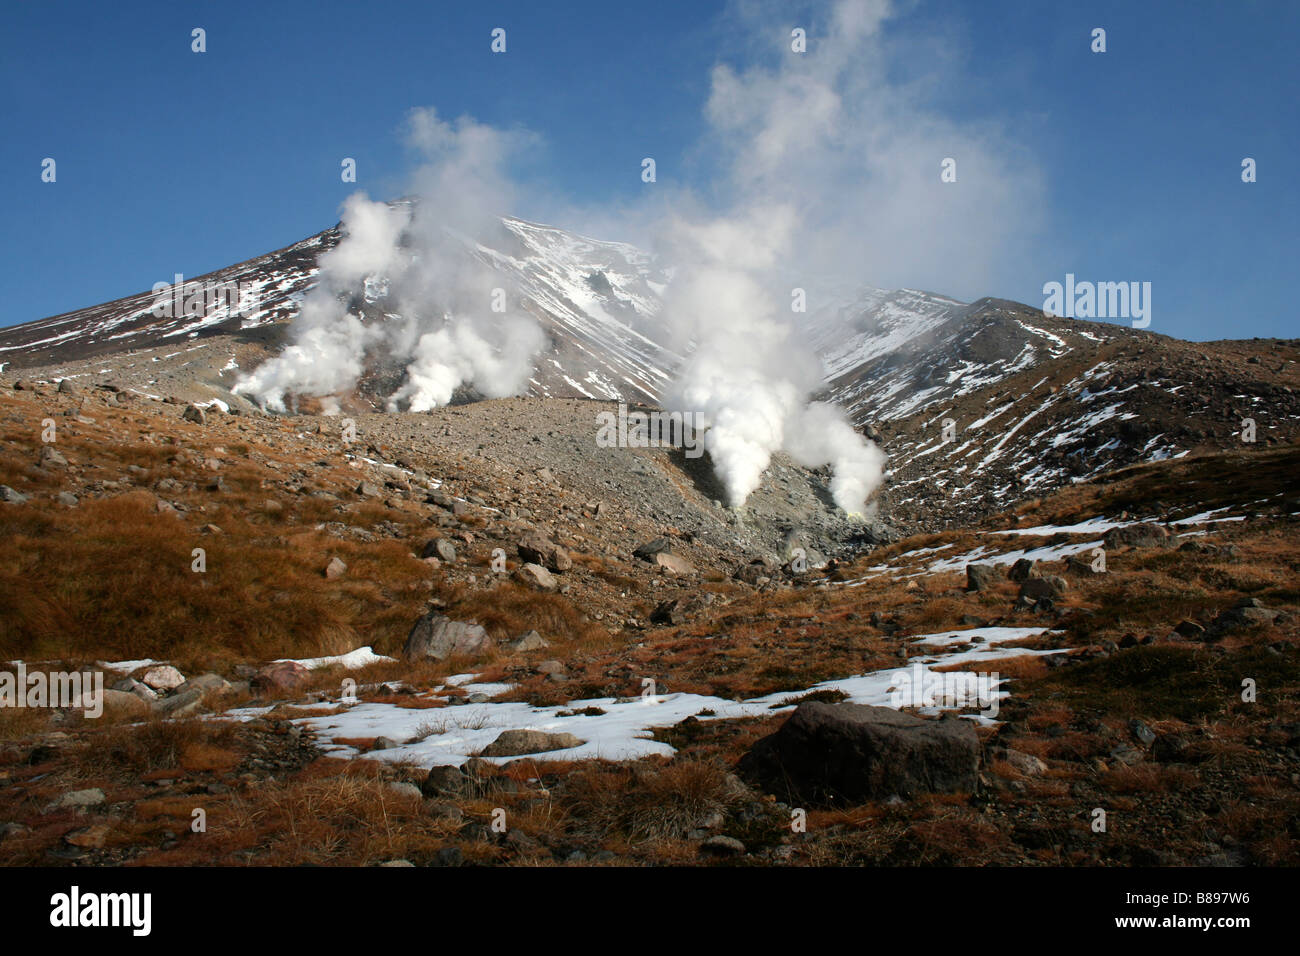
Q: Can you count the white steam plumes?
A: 4